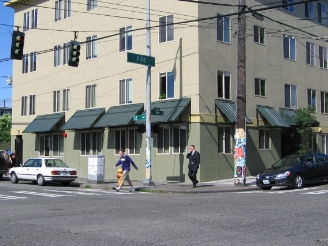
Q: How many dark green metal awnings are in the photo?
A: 7